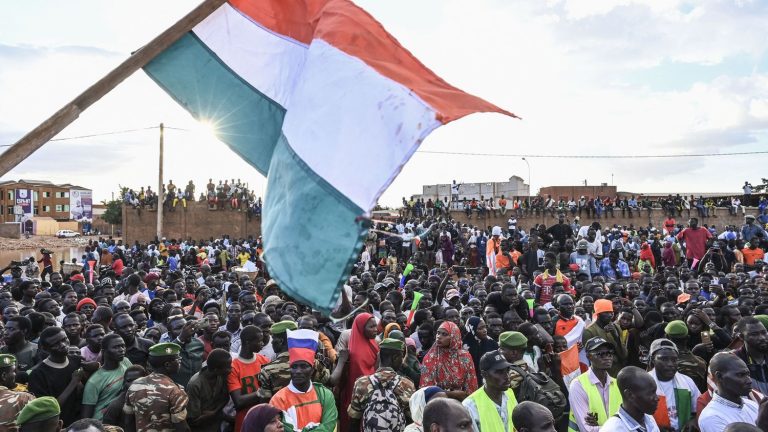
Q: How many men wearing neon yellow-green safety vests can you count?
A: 2